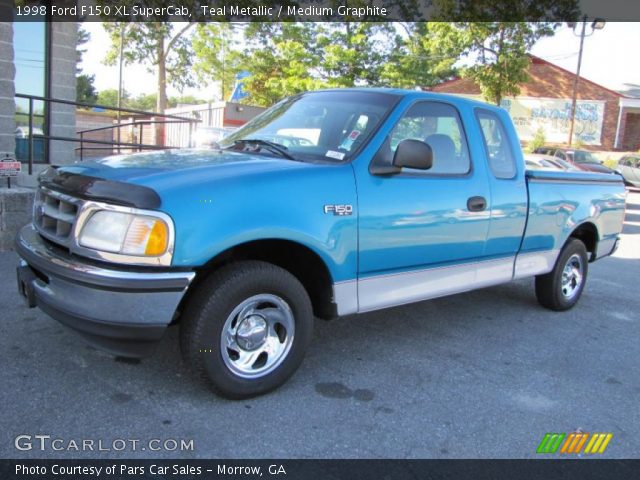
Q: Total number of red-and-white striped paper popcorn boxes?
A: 0